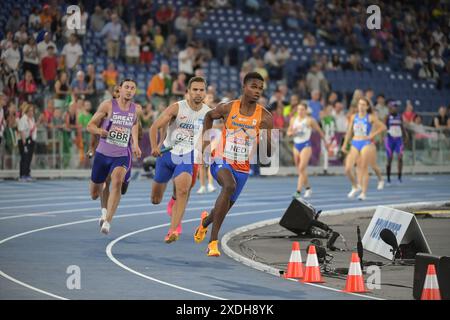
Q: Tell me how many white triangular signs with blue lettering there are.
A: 1